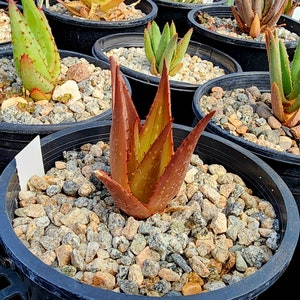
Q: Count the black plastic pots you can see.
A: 8